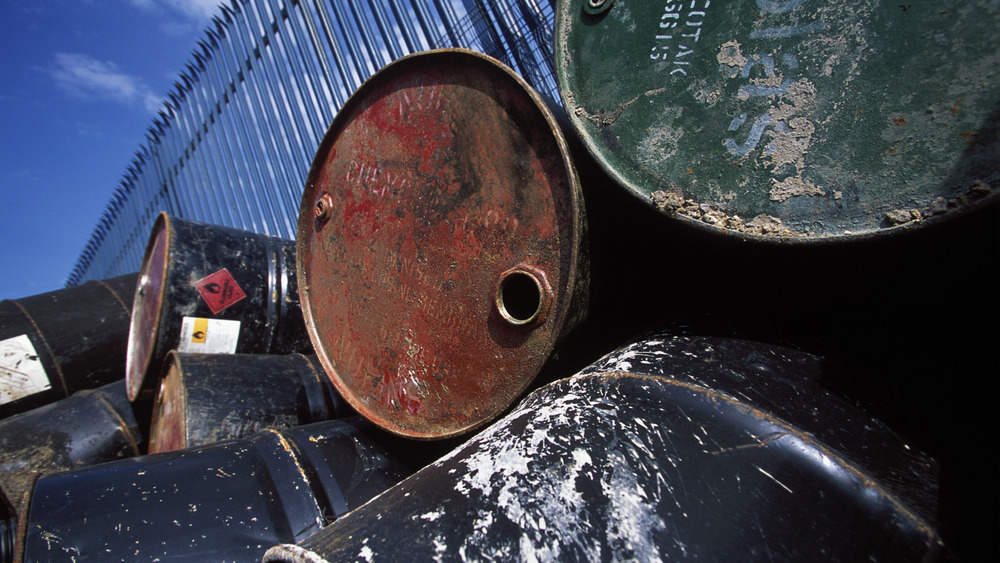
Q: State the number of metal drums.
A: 8